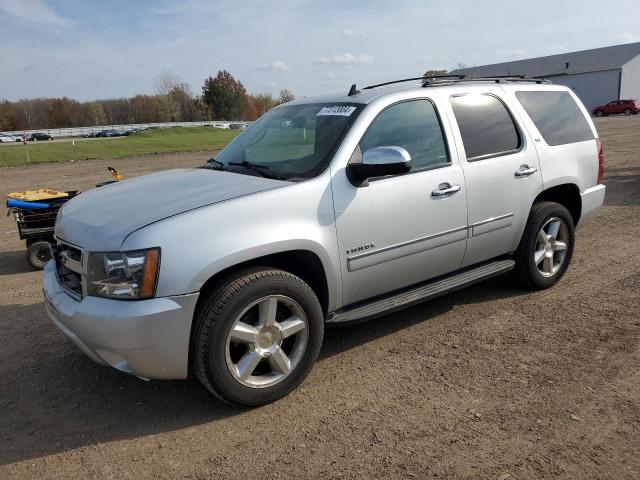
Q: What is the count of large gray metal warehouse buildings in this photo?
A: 1